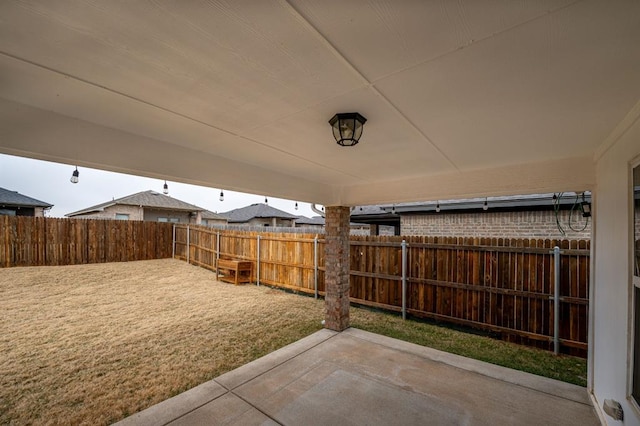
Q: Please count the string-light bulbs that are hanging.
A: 11